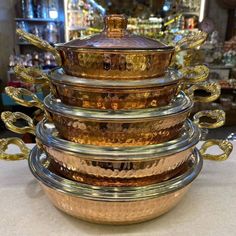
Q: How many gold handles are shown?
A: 10